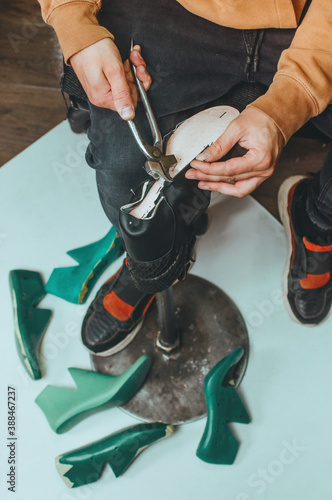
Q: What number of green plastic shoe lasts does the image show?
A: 5